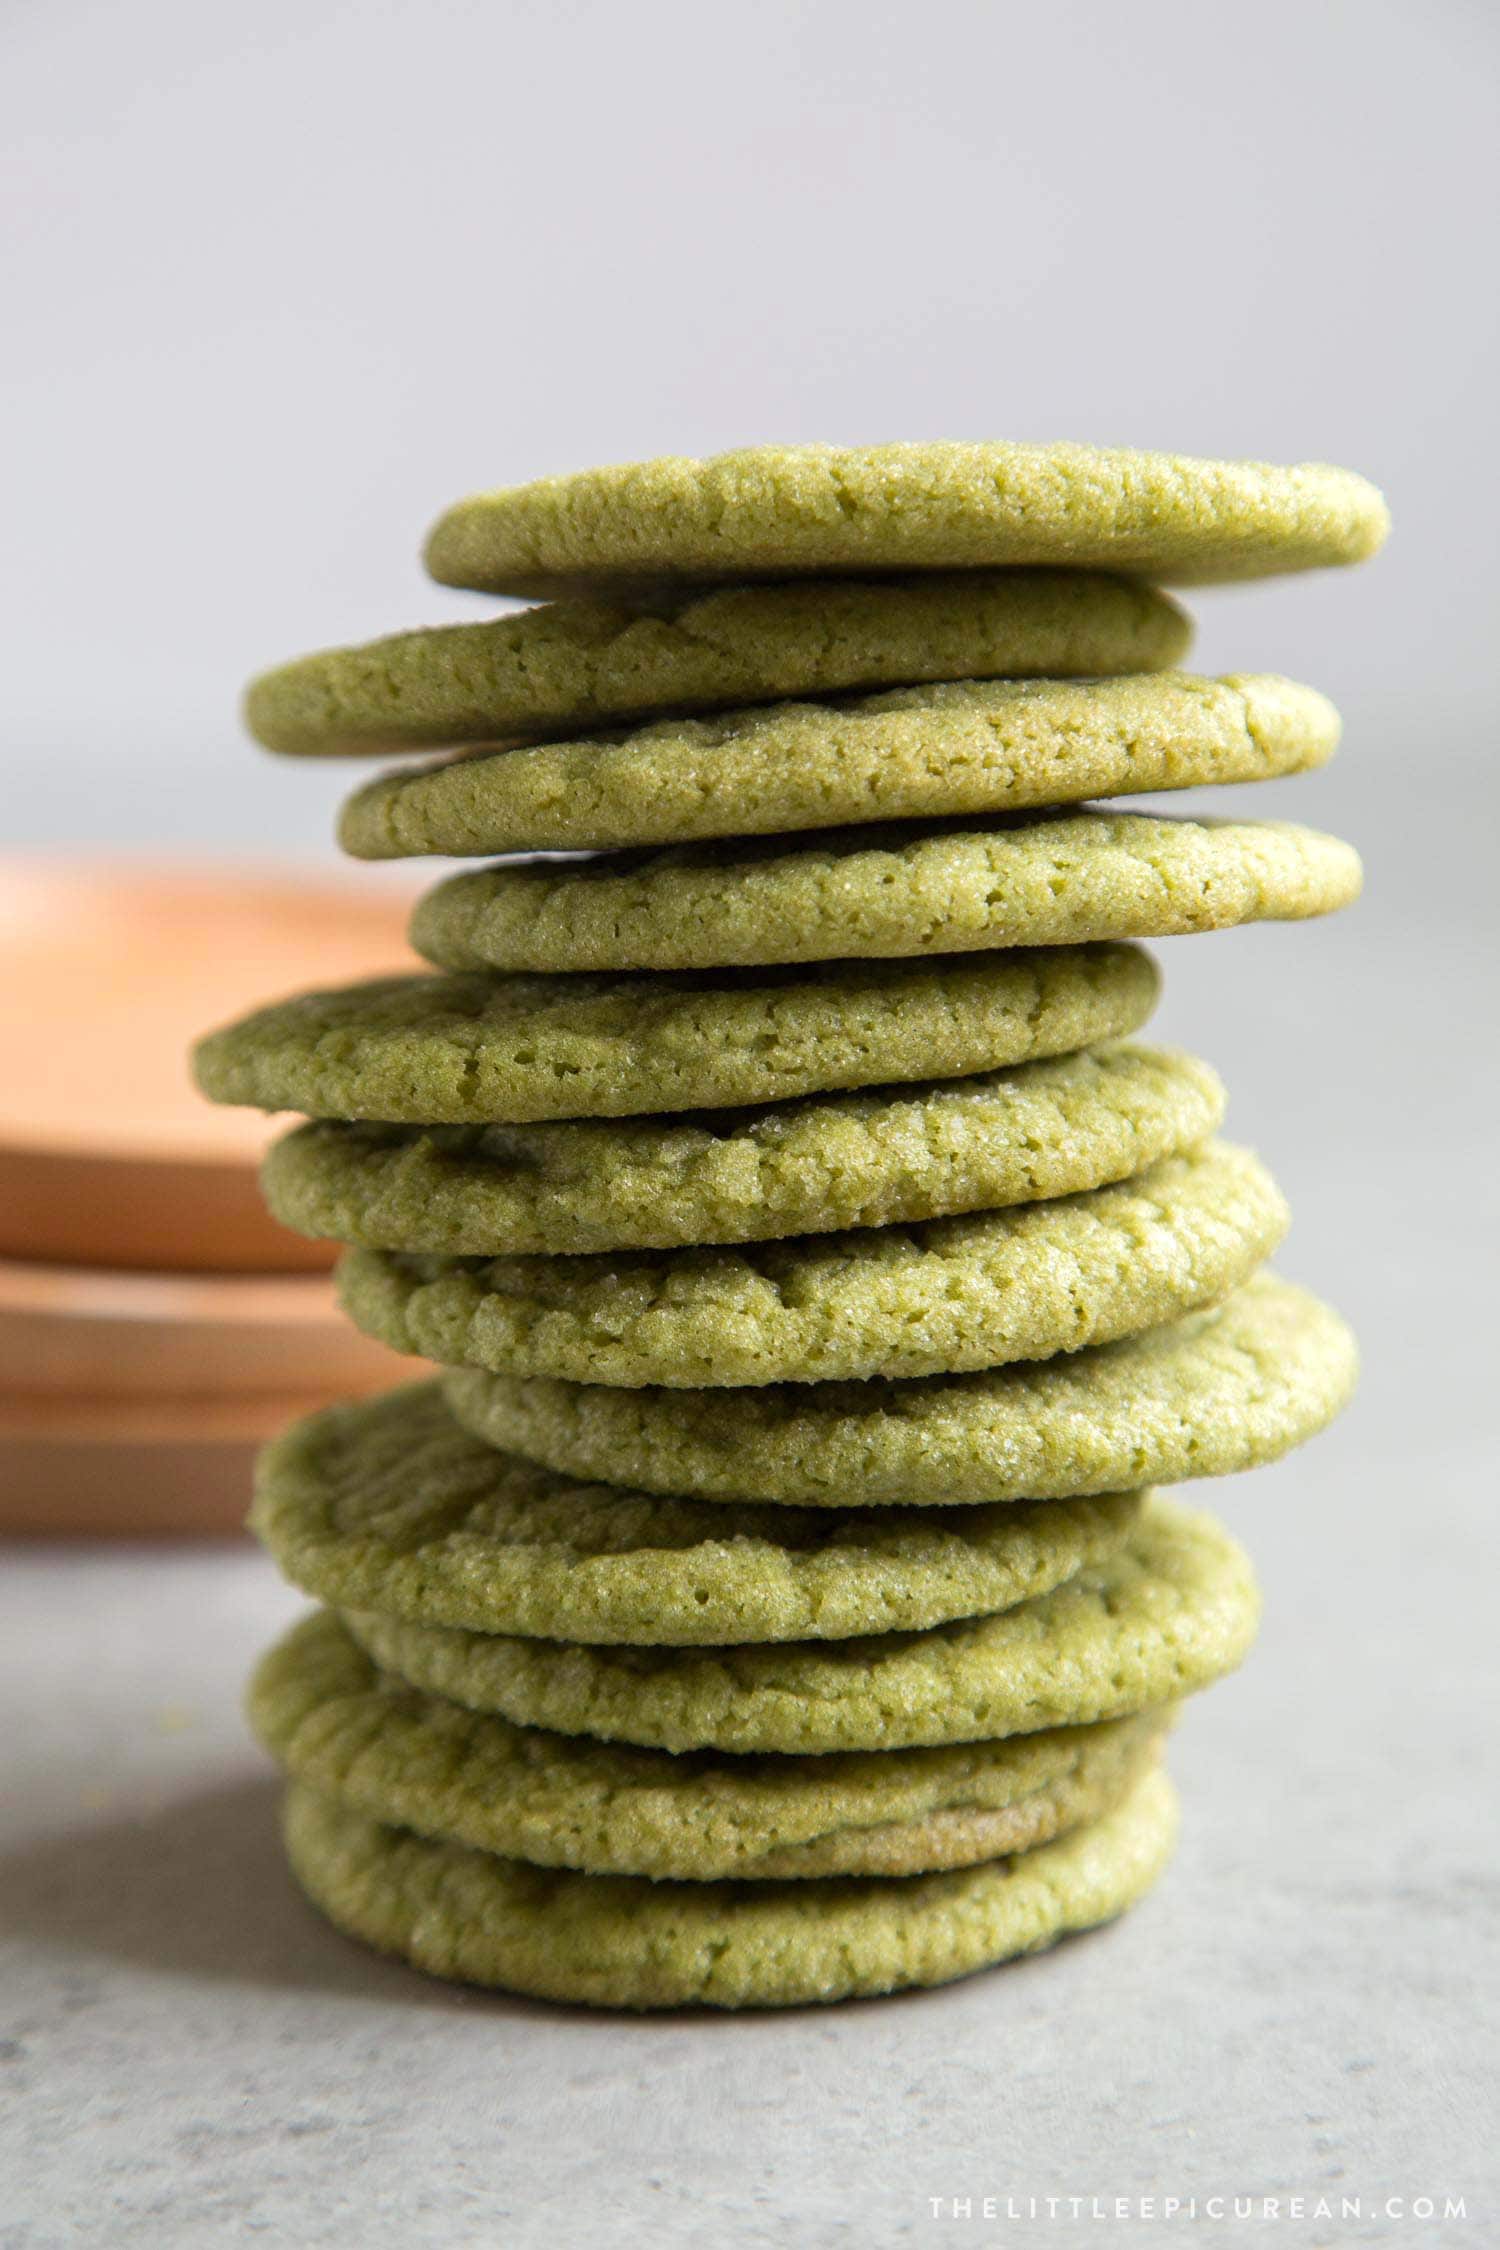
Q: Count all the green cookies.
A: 12